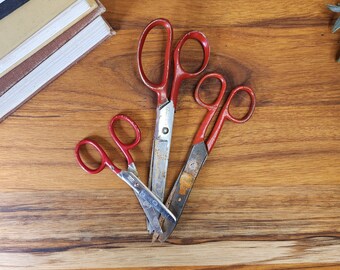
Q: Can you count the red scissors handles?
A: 6